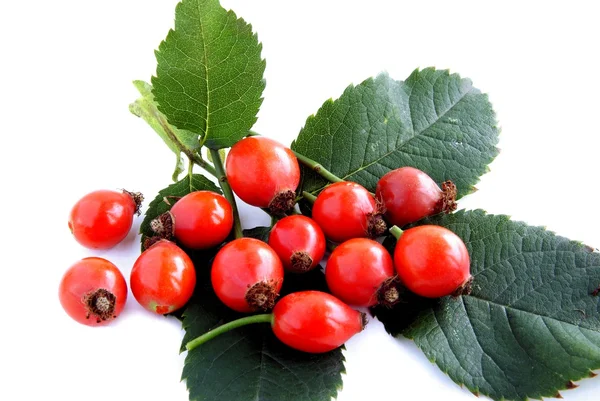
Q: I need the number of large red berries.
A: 12